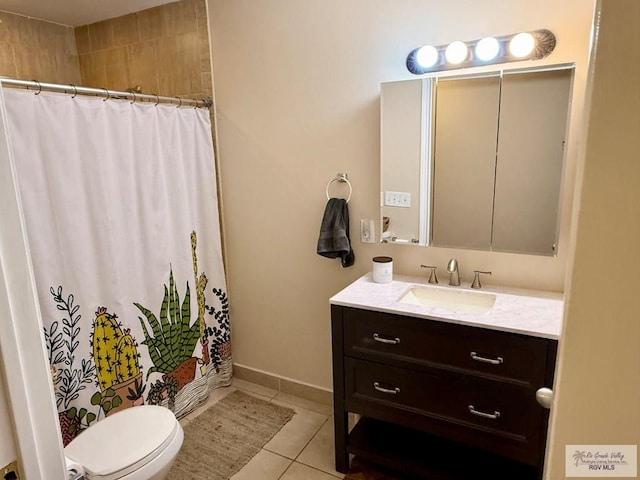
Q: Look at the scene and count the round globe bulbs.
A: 4